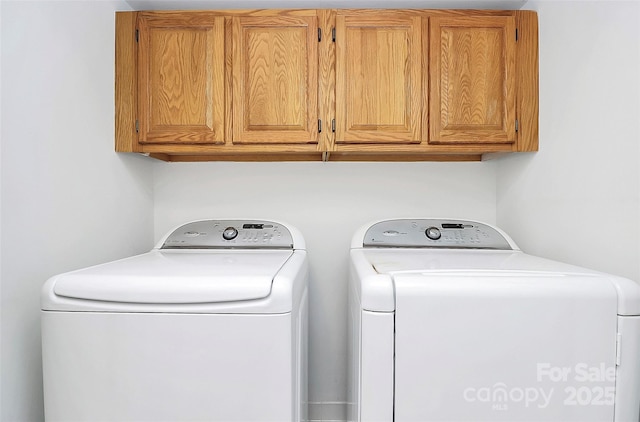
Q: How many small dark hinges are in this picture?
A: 8